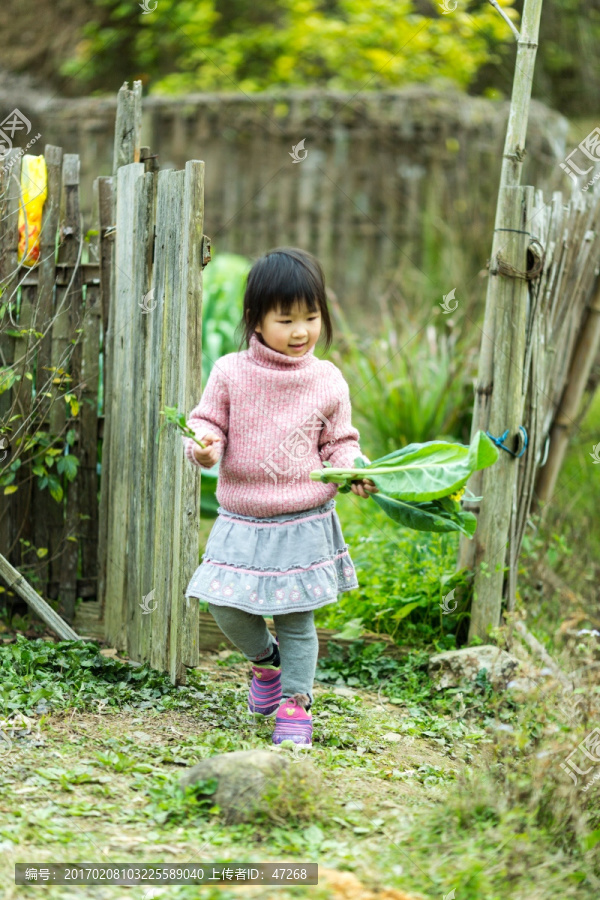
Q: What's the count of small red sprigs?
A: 0